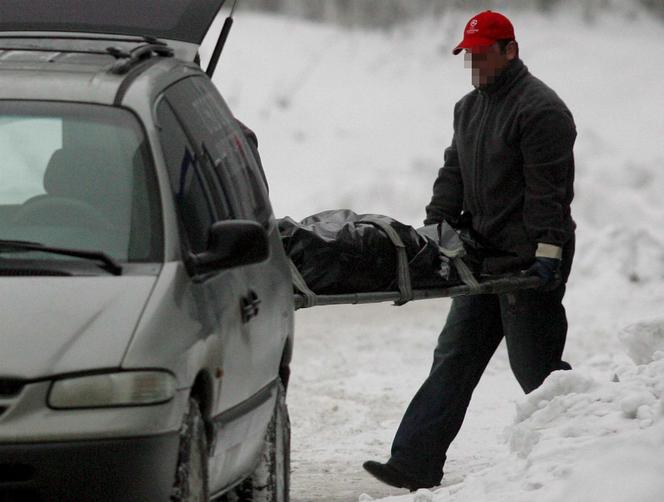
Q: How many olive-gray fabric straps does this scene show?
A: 3